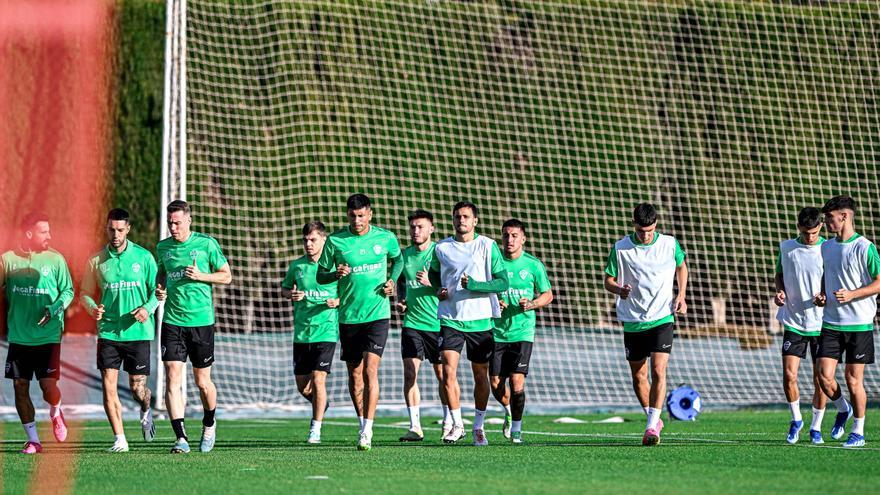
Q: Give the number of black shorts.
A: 11